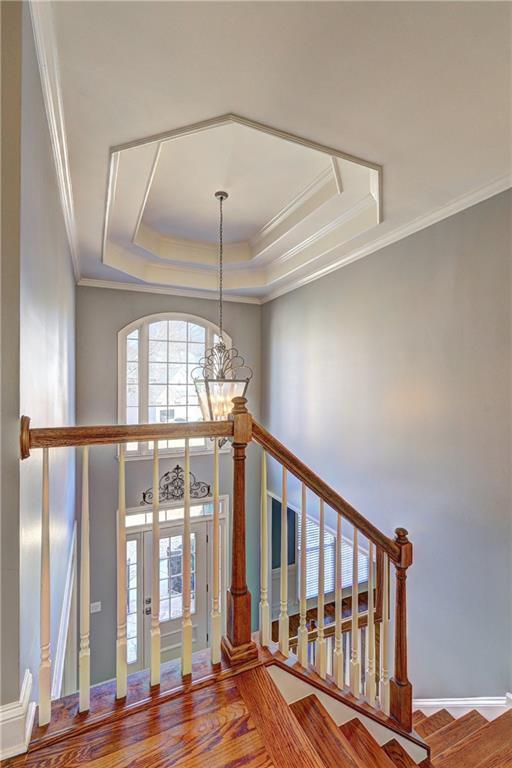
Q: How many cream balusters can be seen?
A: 14